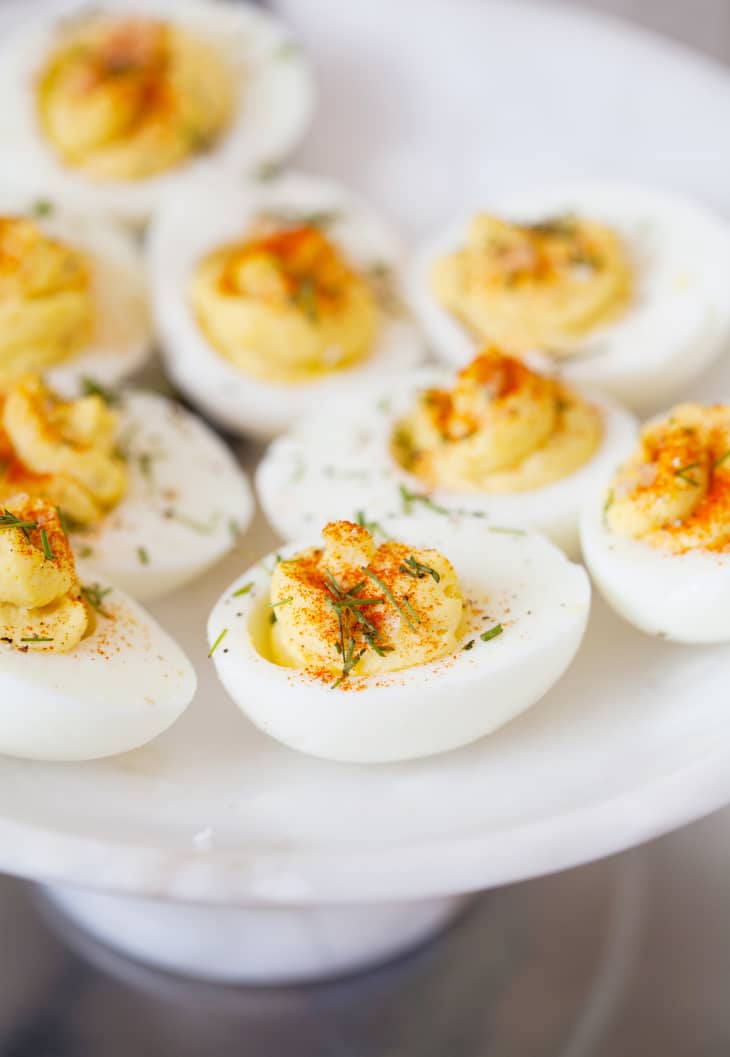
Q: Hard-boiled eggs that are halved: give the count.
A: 9